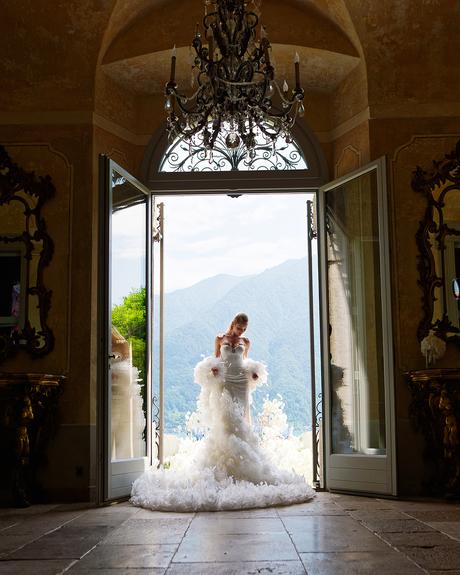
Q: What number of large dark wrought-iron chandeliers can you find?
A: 1